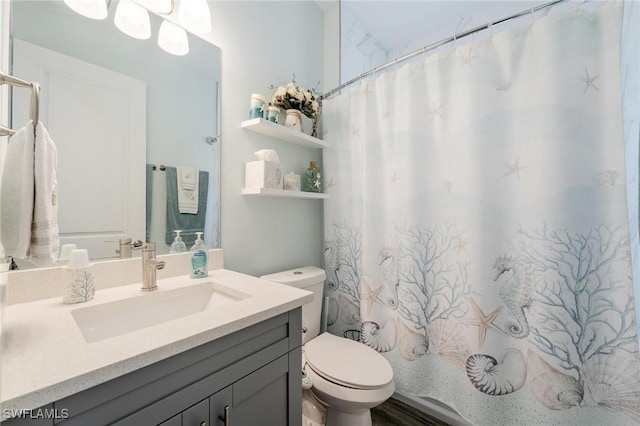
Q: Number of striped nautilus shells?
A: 2